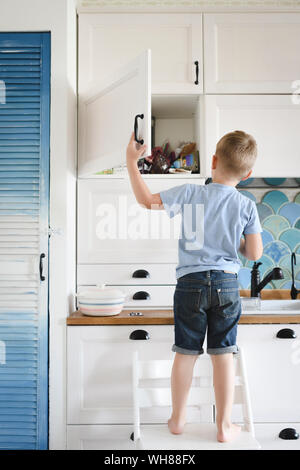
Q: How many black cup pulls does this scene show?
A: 6